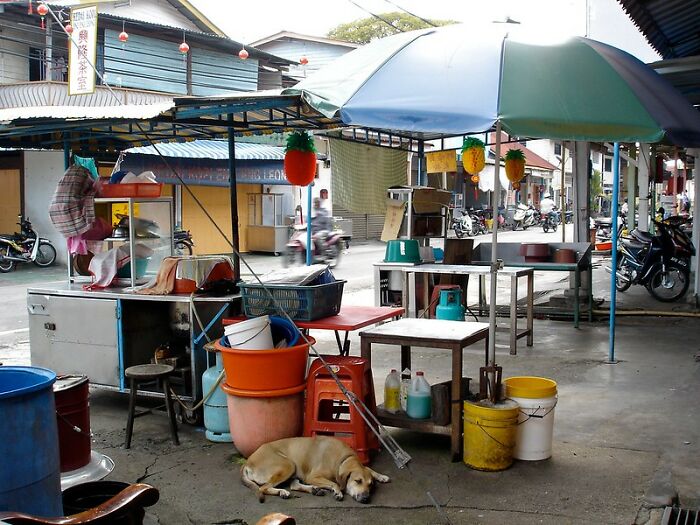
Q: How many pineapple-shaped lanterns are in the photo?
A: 3